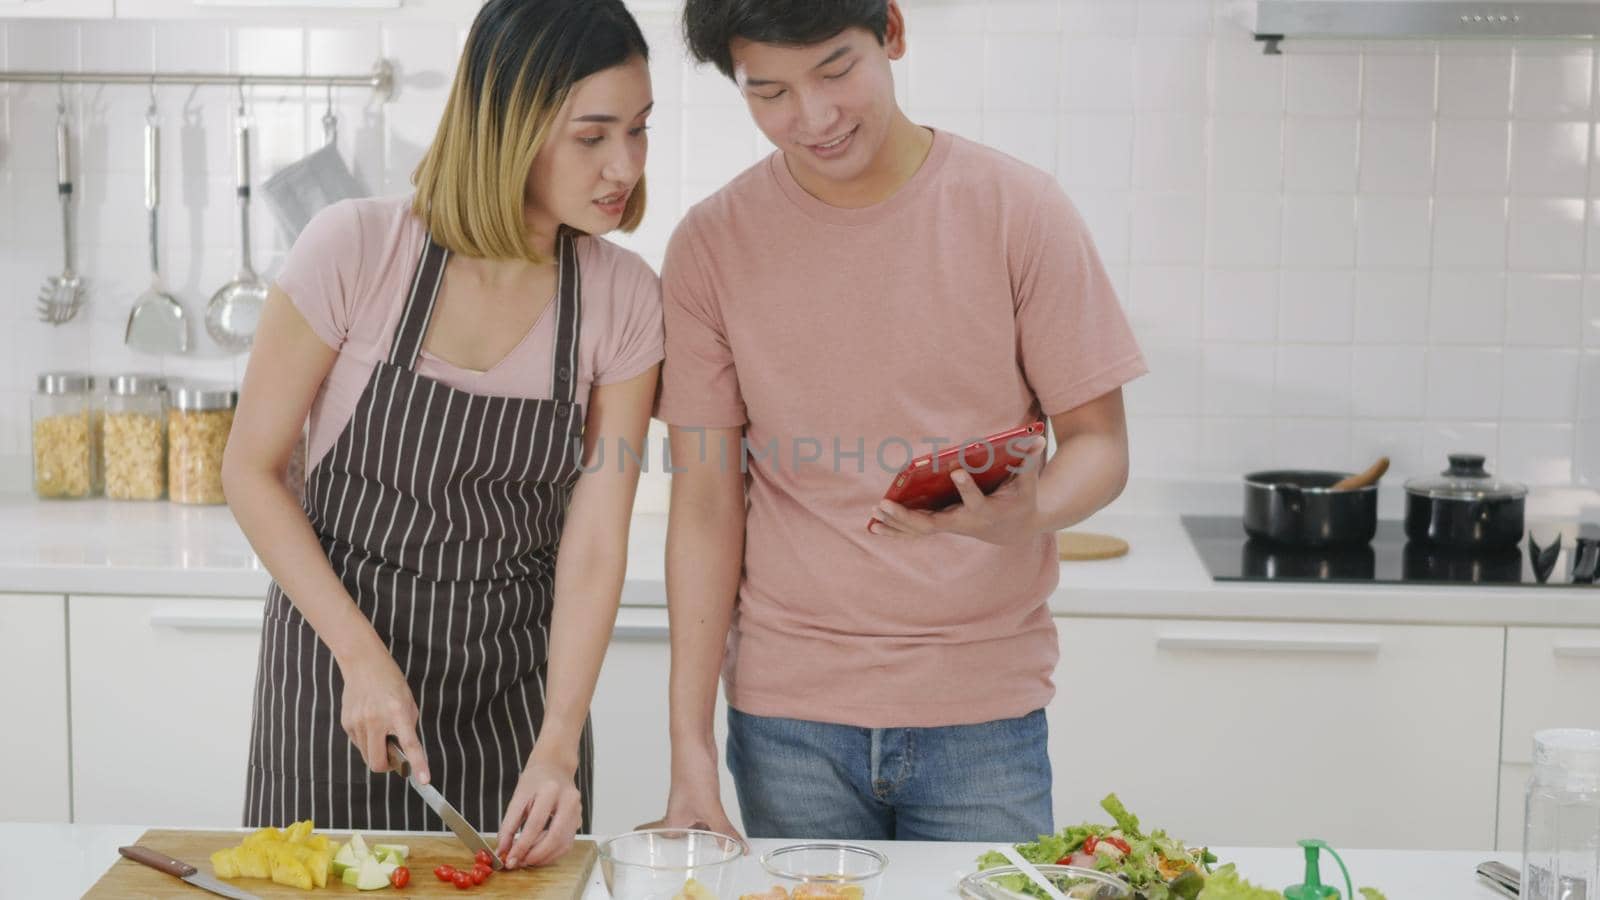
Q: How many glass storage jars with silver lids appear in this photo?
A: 3